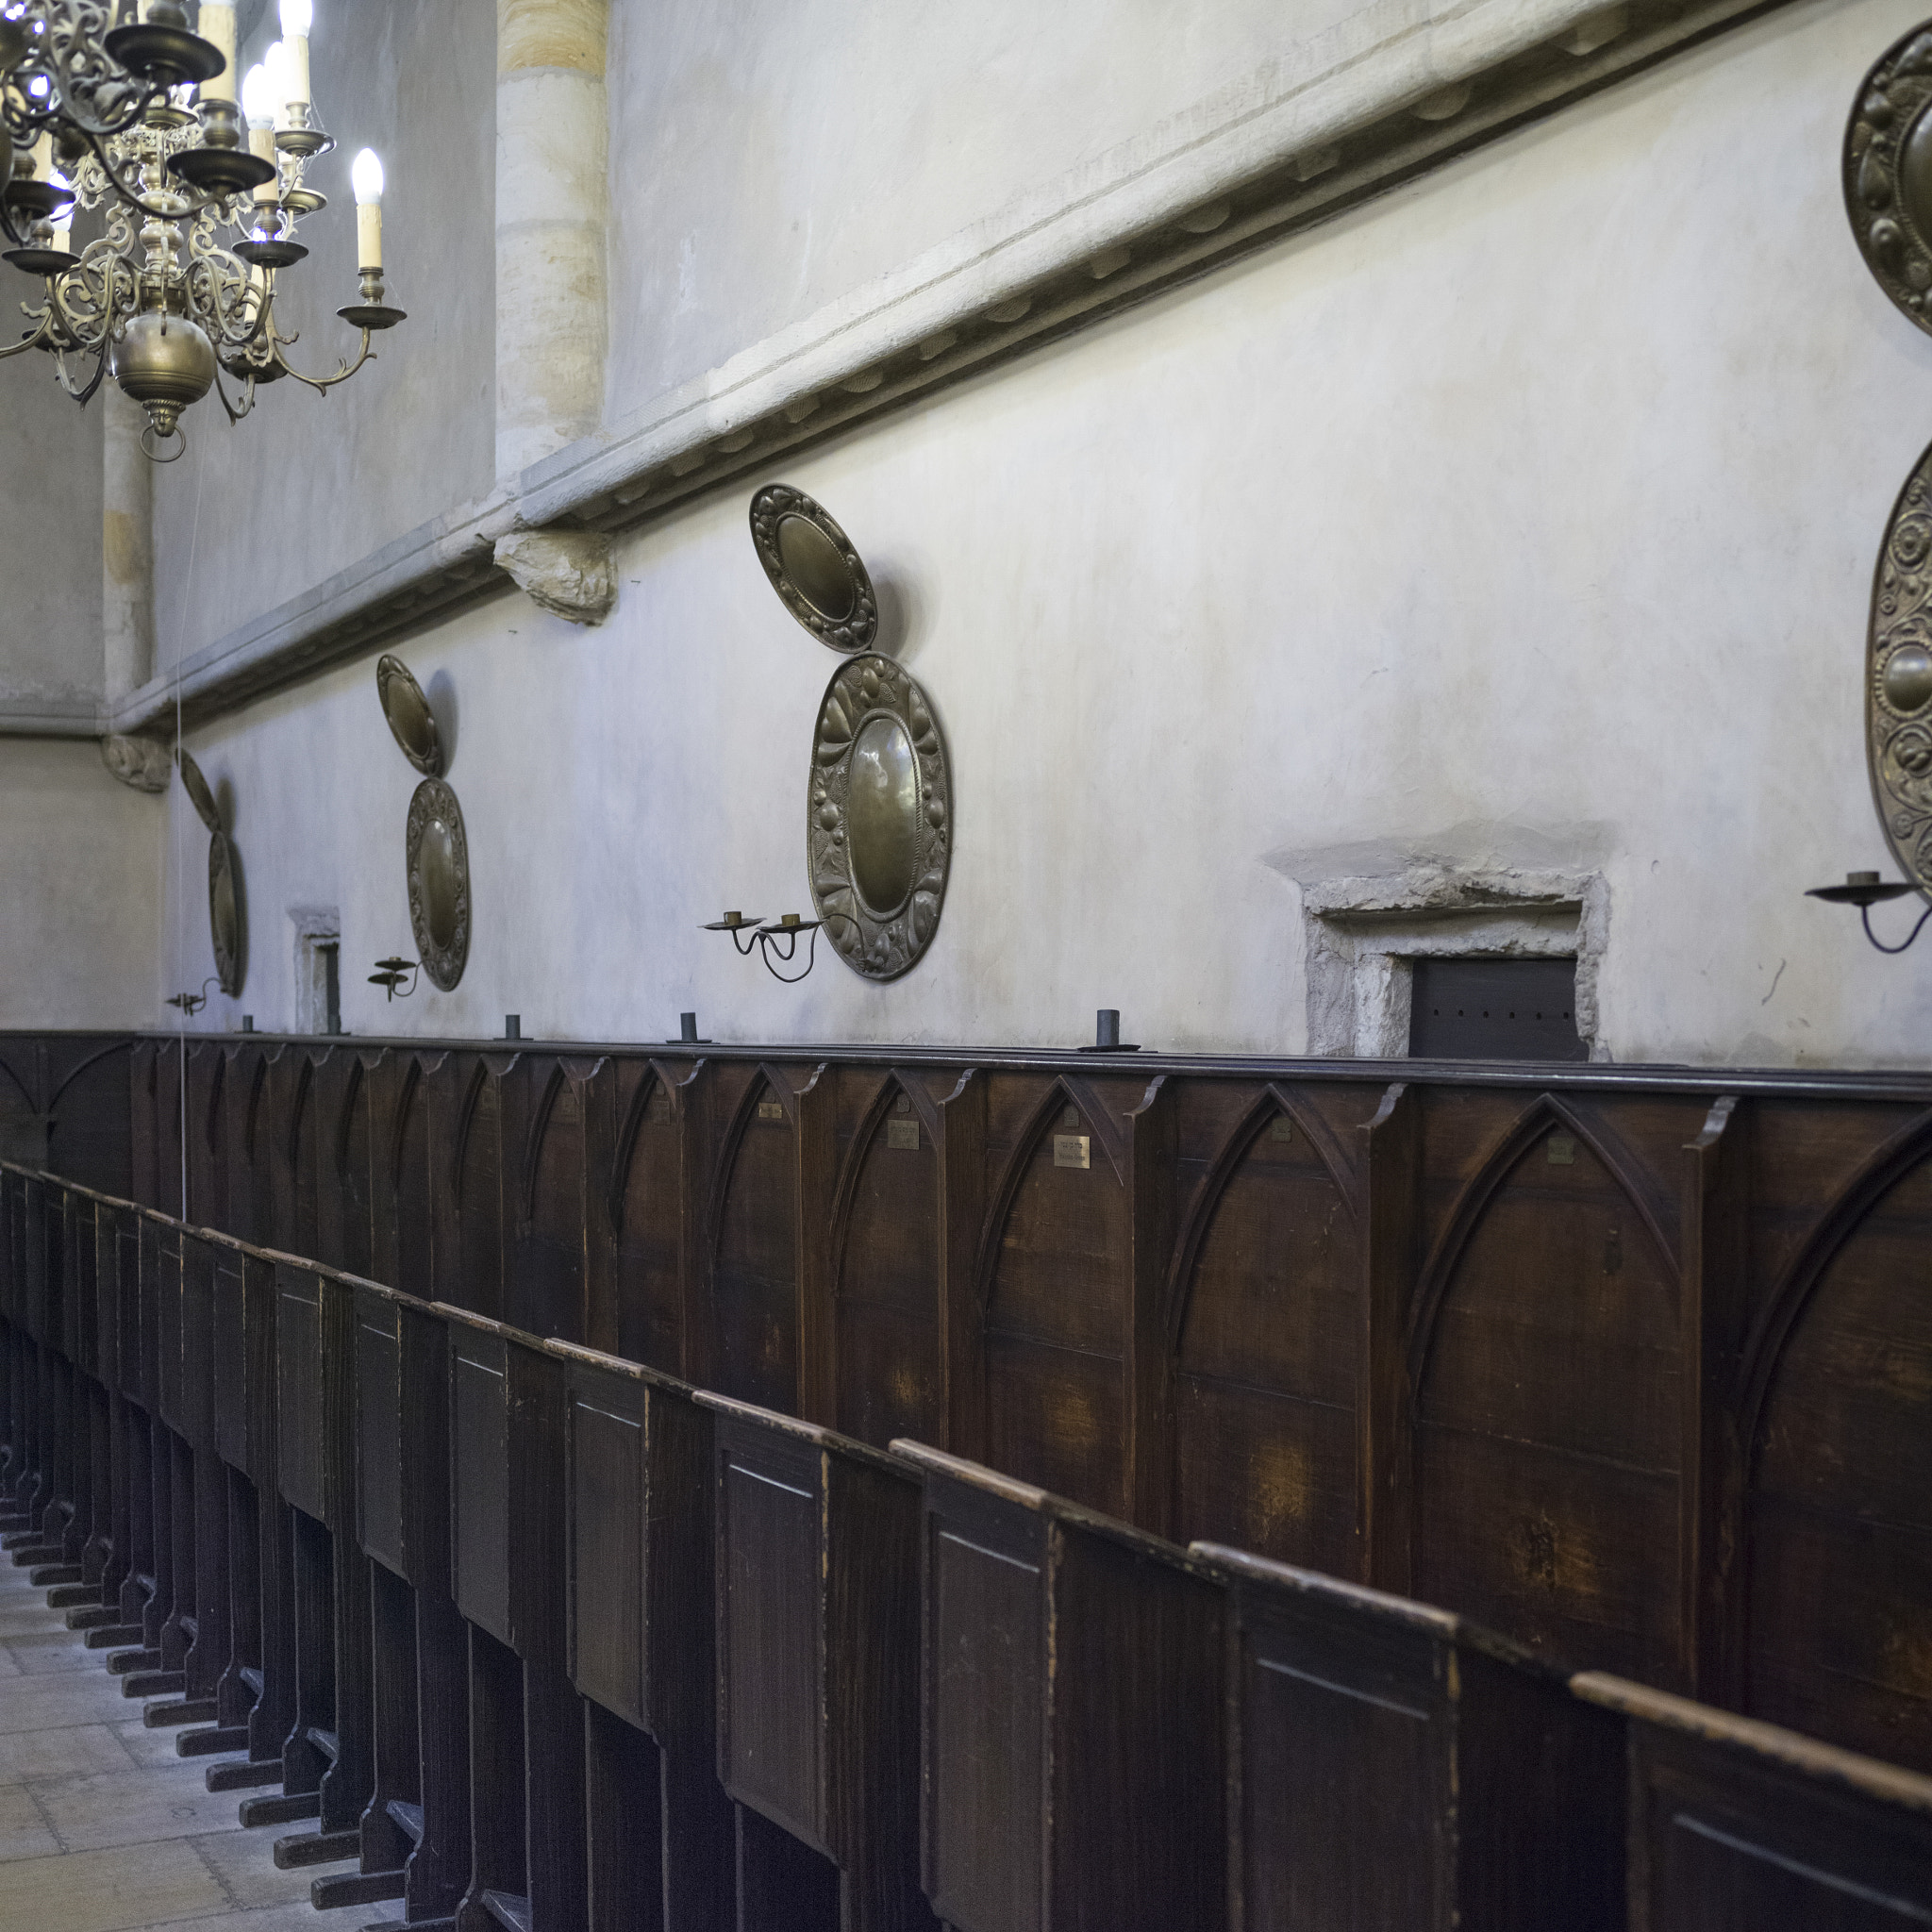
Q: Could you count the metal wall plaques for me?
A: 8